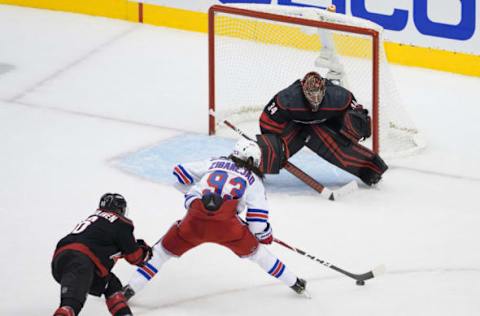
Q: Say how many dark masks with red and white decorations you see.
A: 1